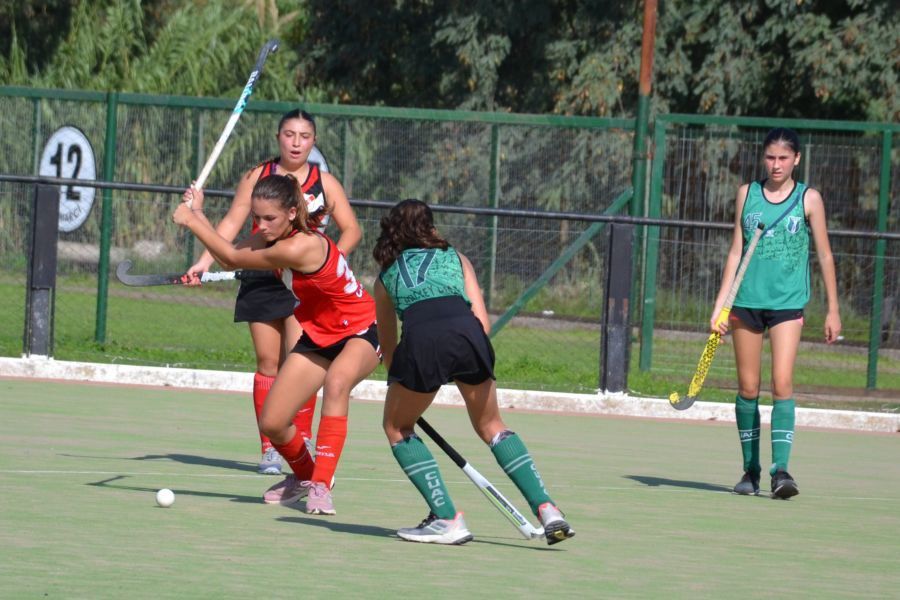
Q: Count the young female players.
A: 4